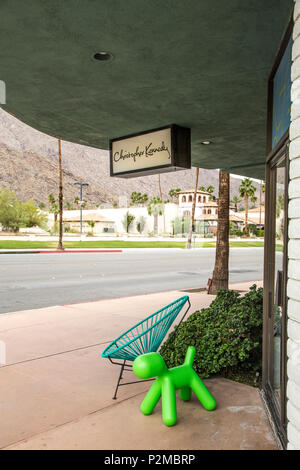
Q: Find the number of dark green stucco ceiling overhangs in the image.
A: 1